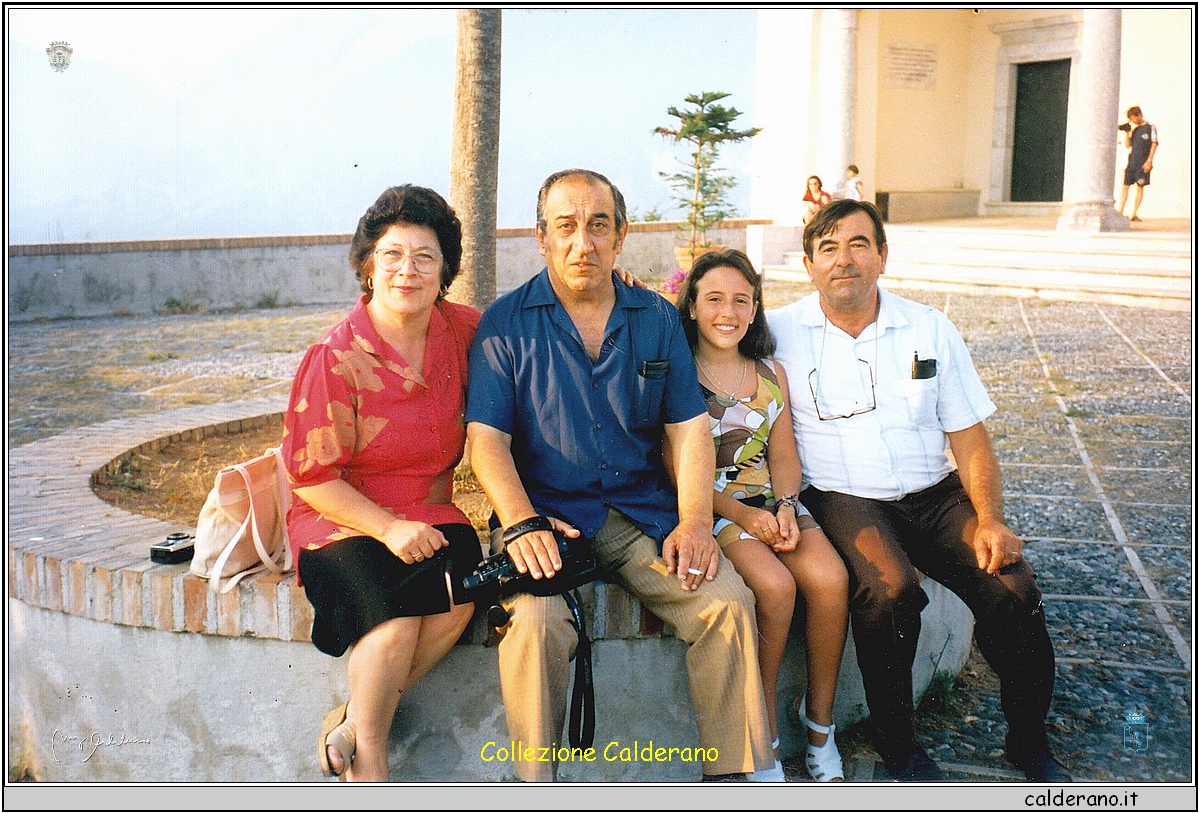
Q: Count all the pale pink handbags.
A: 1